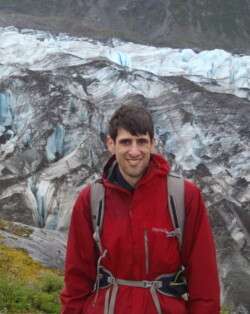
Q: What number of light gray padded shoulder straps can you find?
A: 2